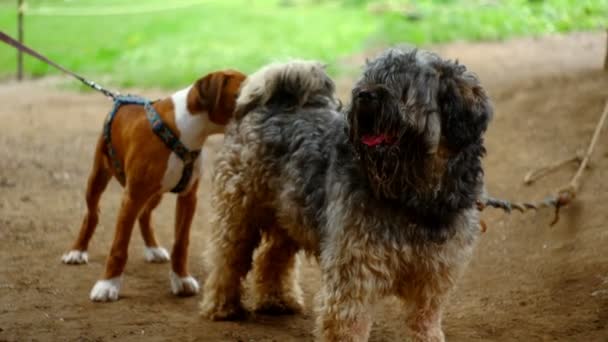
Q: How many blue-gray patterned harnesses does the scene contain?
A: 1